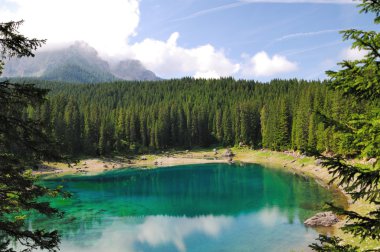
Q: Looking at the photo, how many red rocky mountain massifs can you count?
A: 0